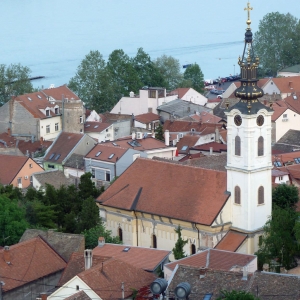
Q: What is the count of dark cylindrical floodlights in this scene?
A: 2